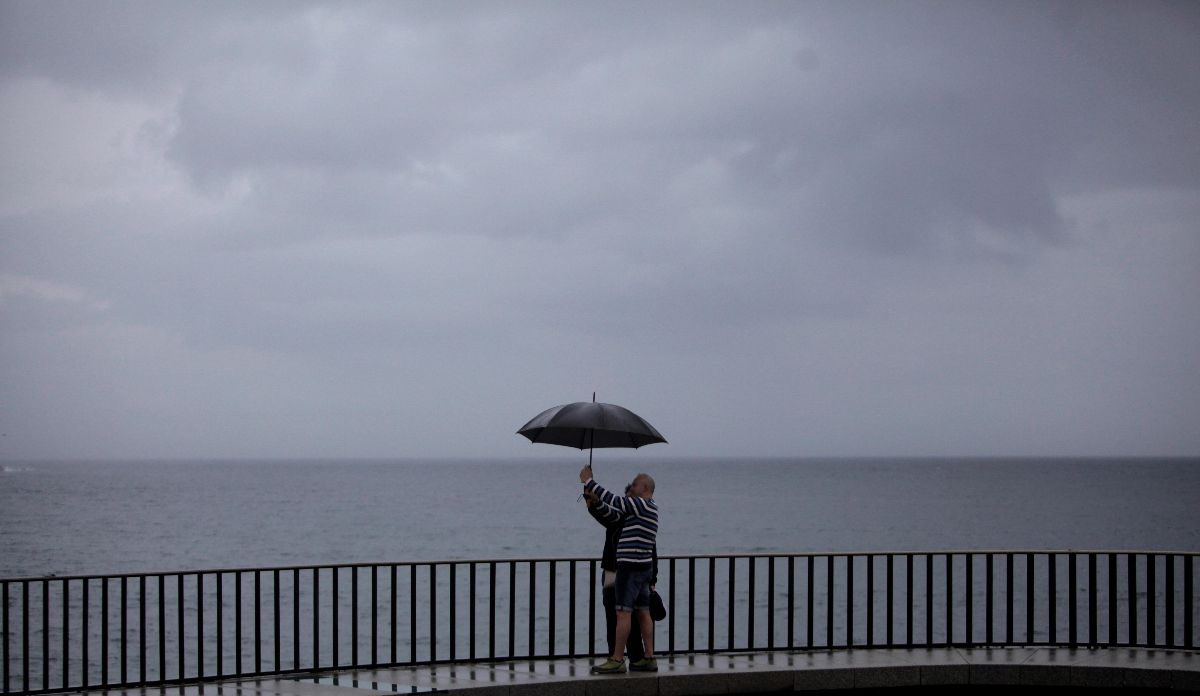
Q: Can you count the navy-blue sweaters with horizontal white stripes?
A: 1